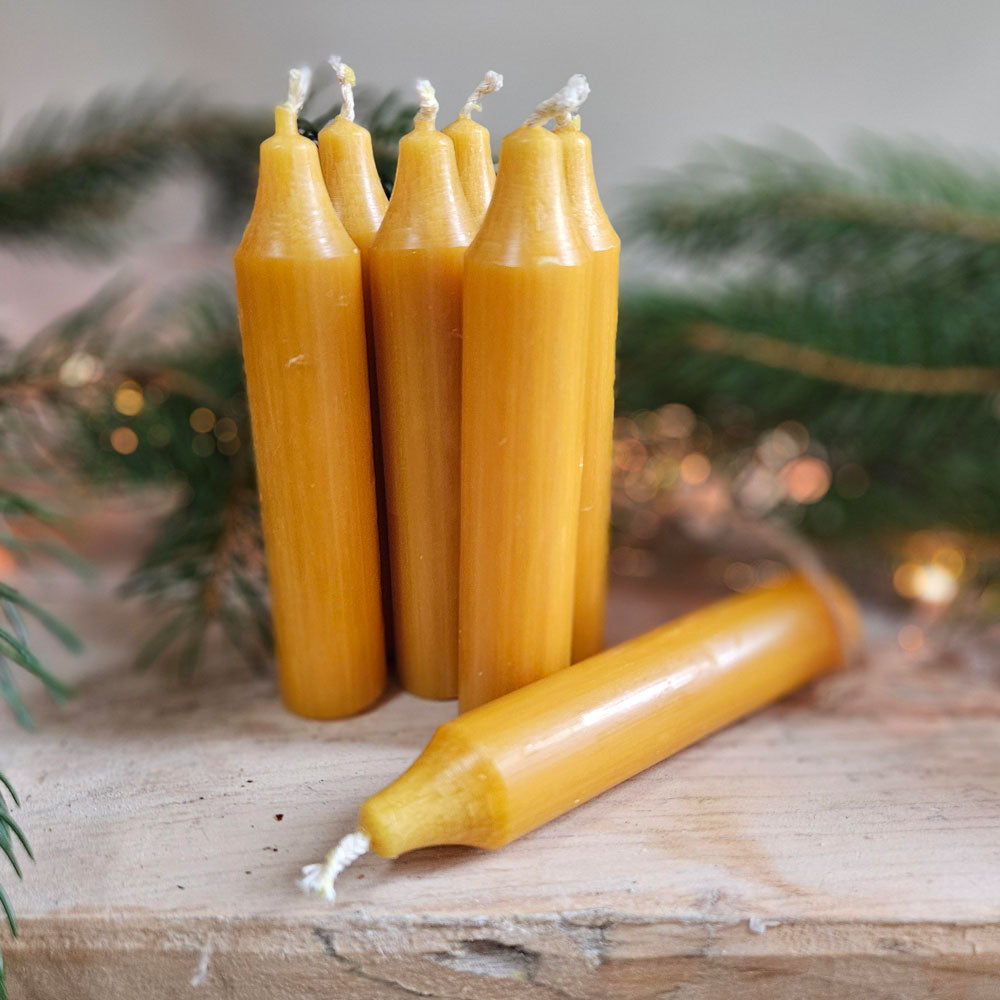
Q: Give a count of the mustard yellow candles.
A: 7